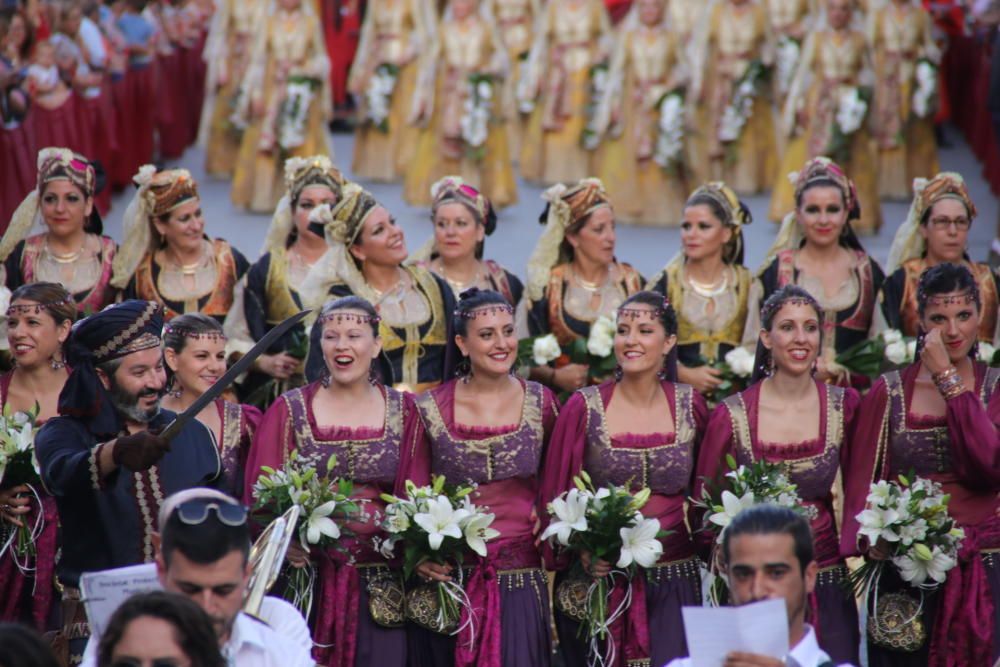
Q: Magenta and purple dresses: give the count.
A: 7